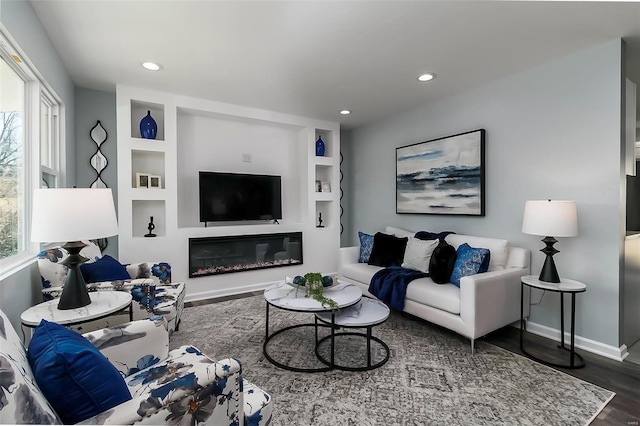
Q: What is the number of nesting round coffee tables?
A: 2